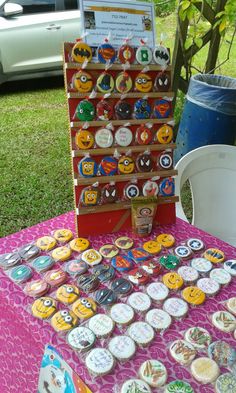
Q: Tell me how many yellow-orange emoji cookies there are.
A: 10